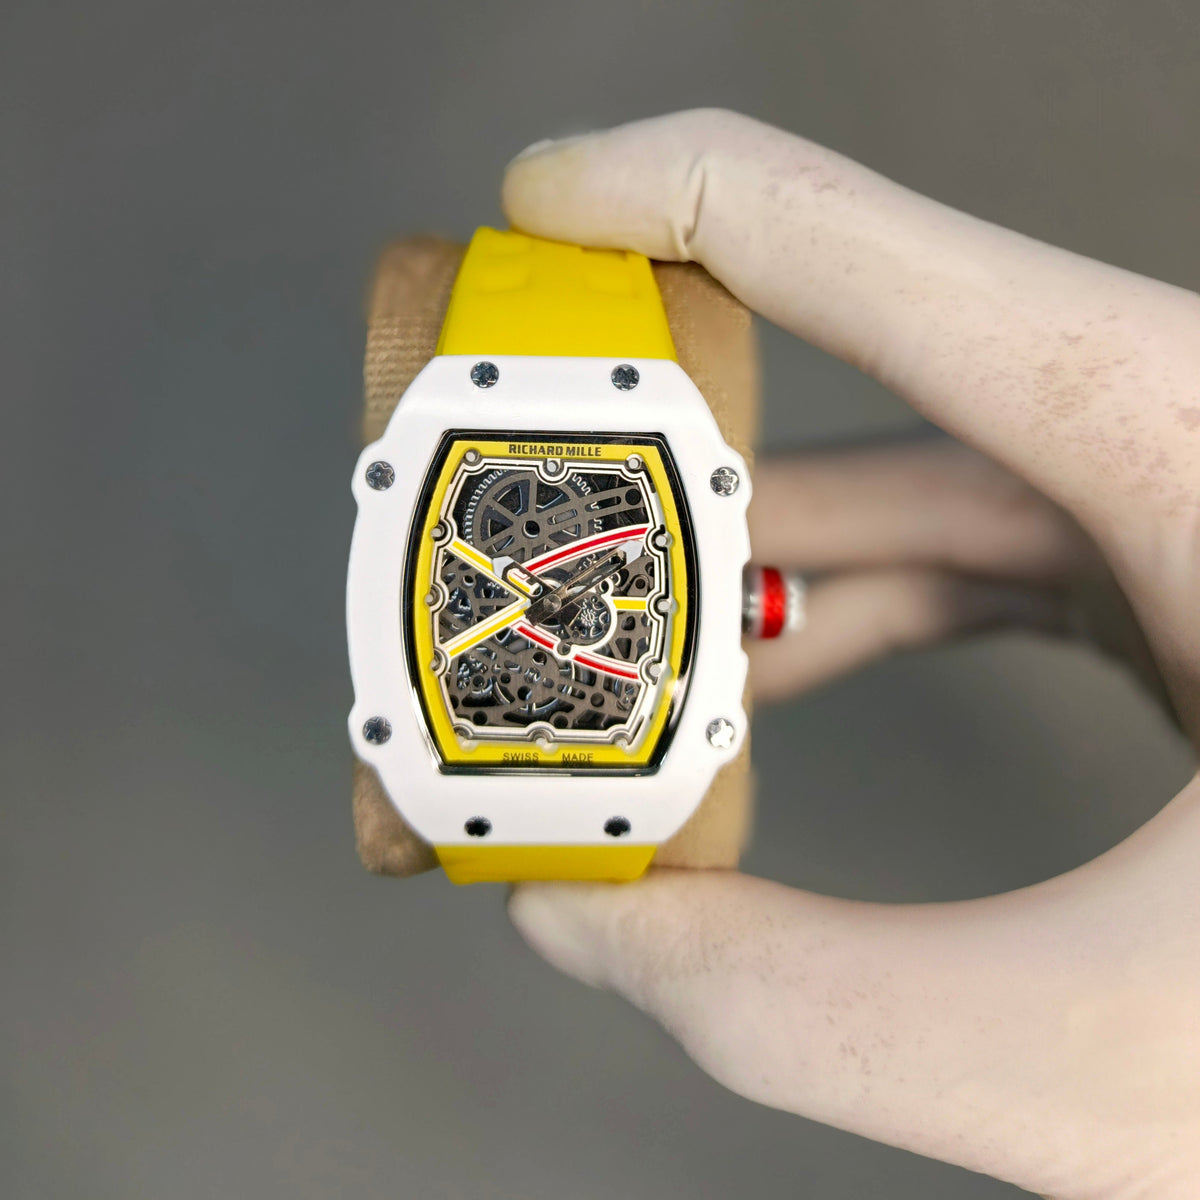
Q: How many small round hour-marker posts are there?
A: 12